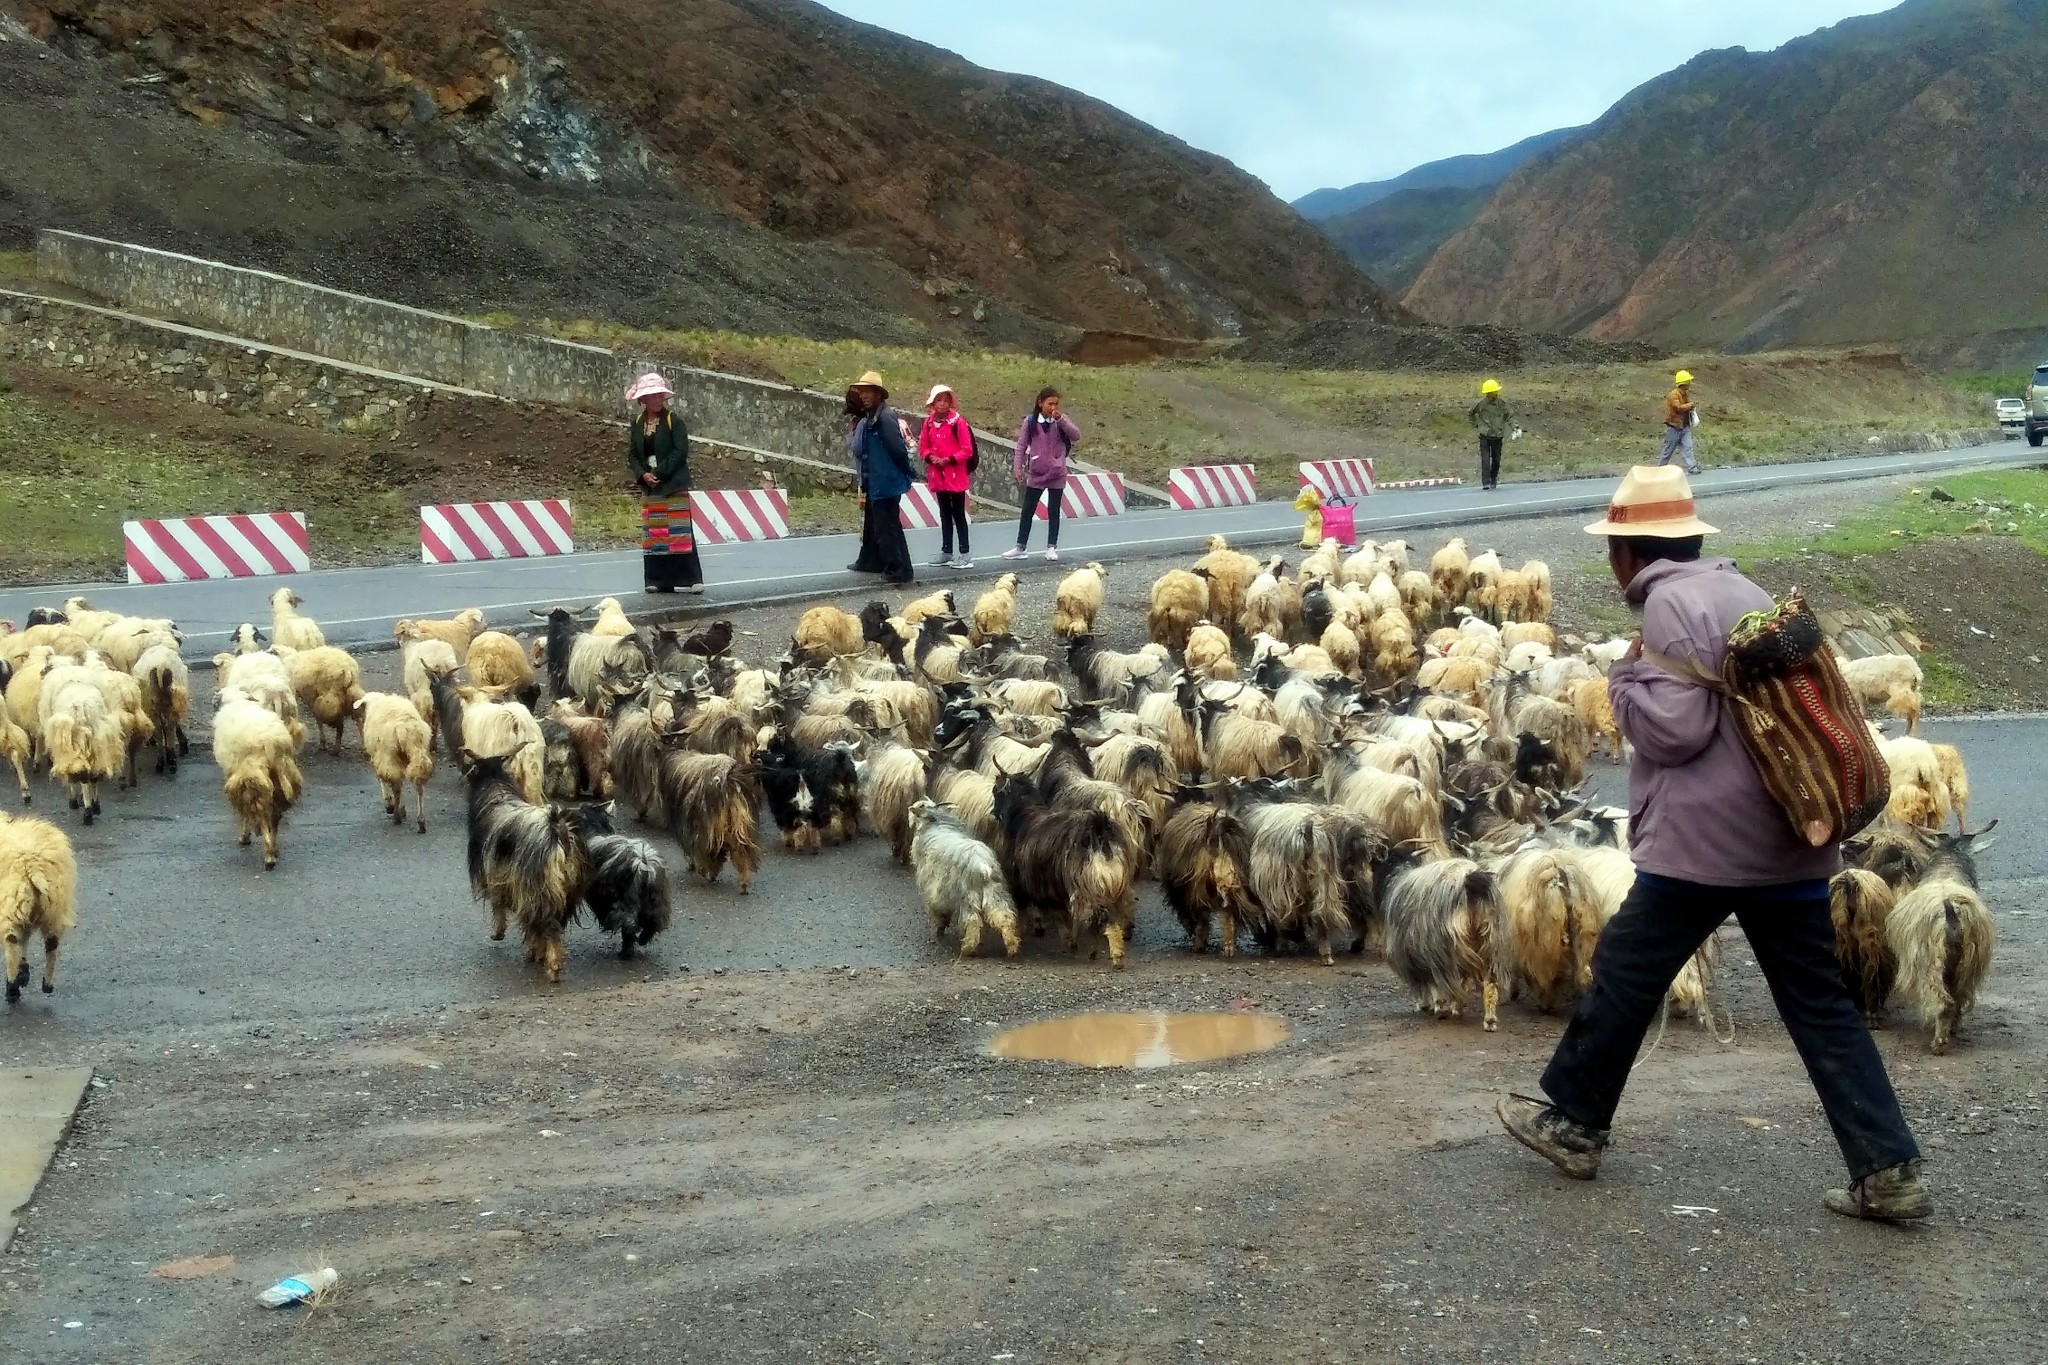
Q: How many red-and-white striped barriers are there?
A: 7